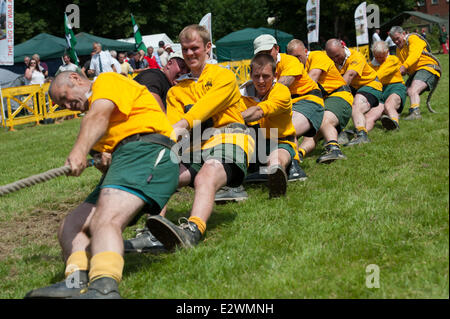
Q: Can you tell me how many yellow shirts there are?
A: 8